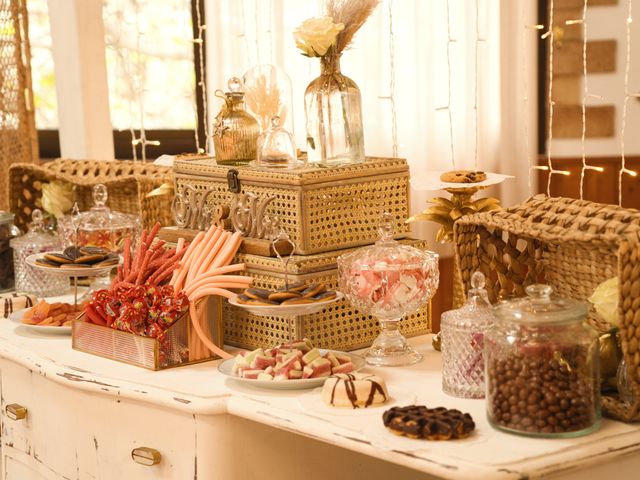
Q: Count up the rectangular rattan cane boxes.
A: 2